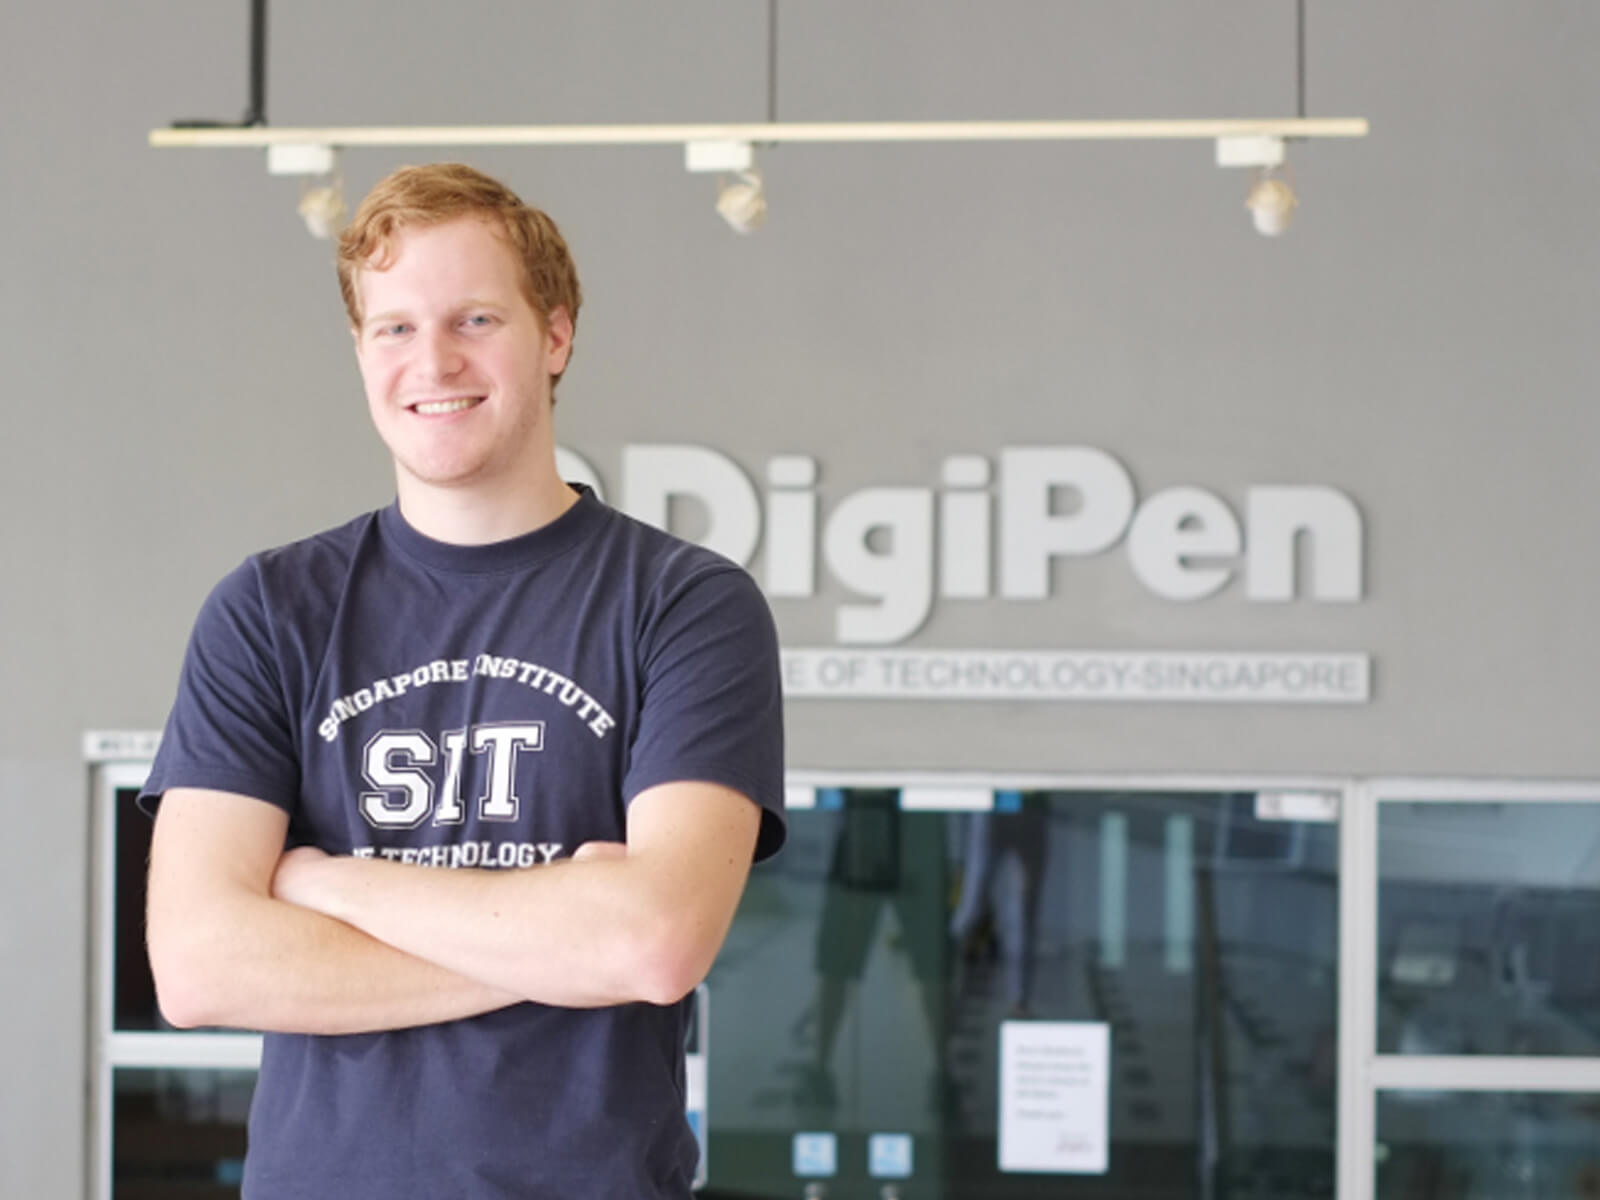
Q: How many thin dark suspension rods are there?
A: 3